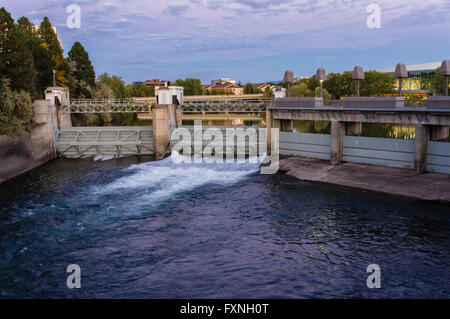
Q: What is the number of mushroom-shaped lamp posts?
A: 5